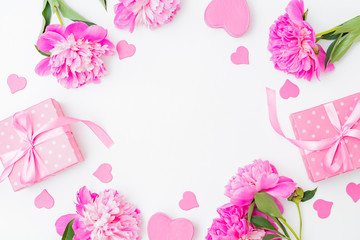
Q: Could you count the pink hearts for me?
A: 11